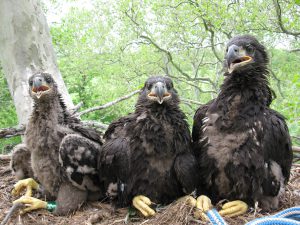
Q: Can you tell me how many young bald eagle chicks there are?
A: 3